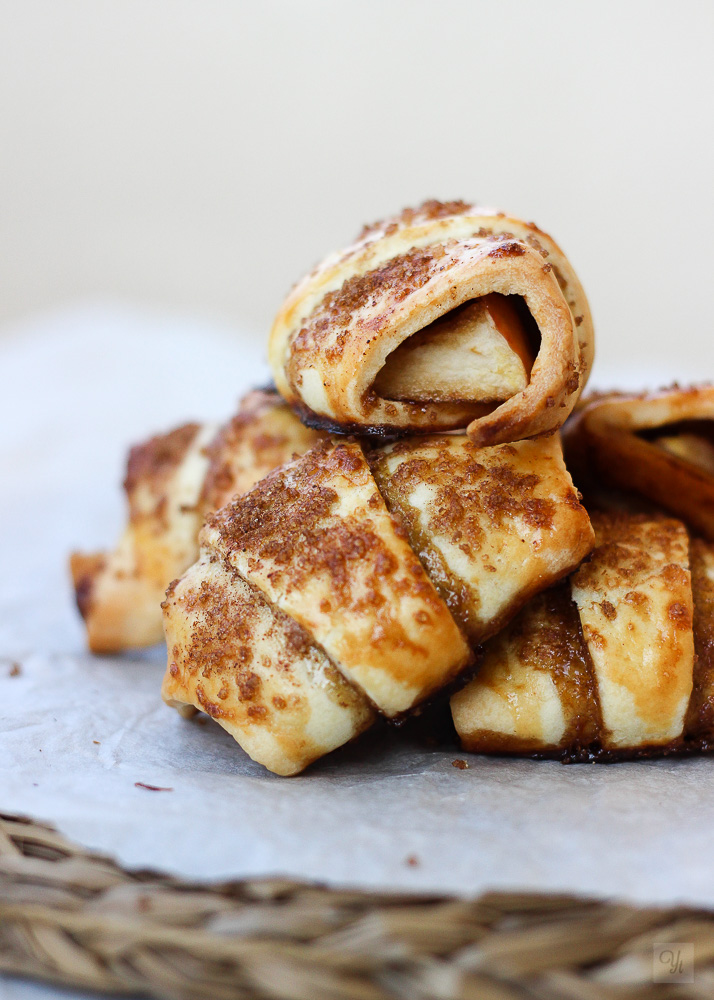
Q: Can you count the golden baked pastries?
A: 5